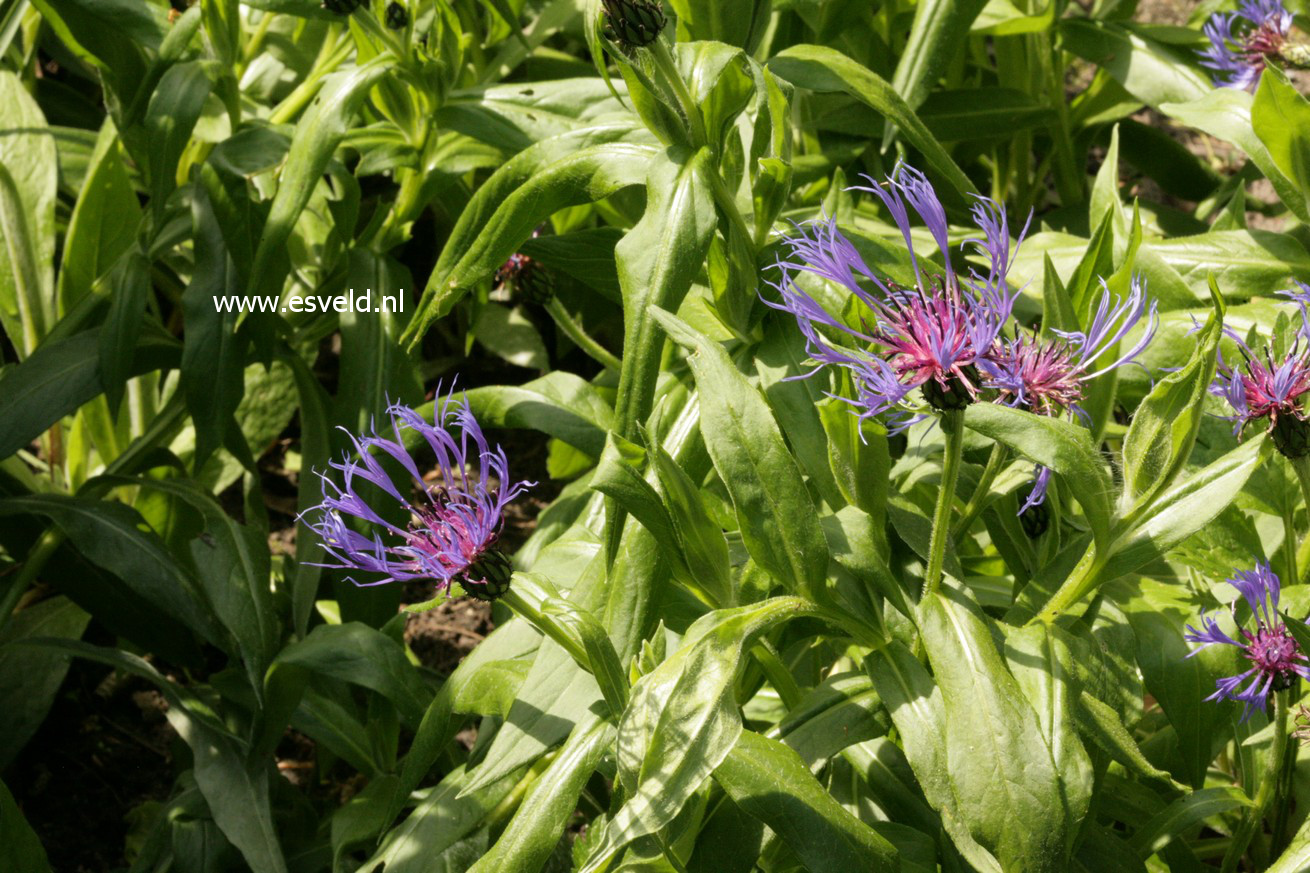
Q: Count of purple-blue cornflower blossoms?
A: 6